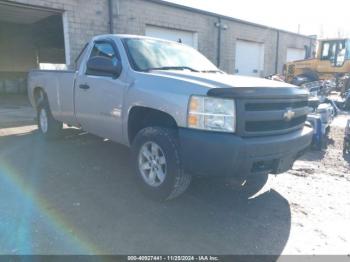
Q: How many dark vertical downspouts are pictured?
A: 3